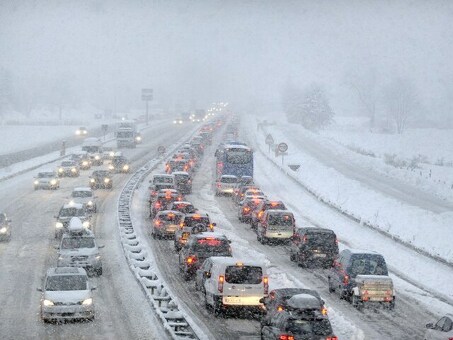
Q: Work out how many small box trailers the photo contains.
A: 1